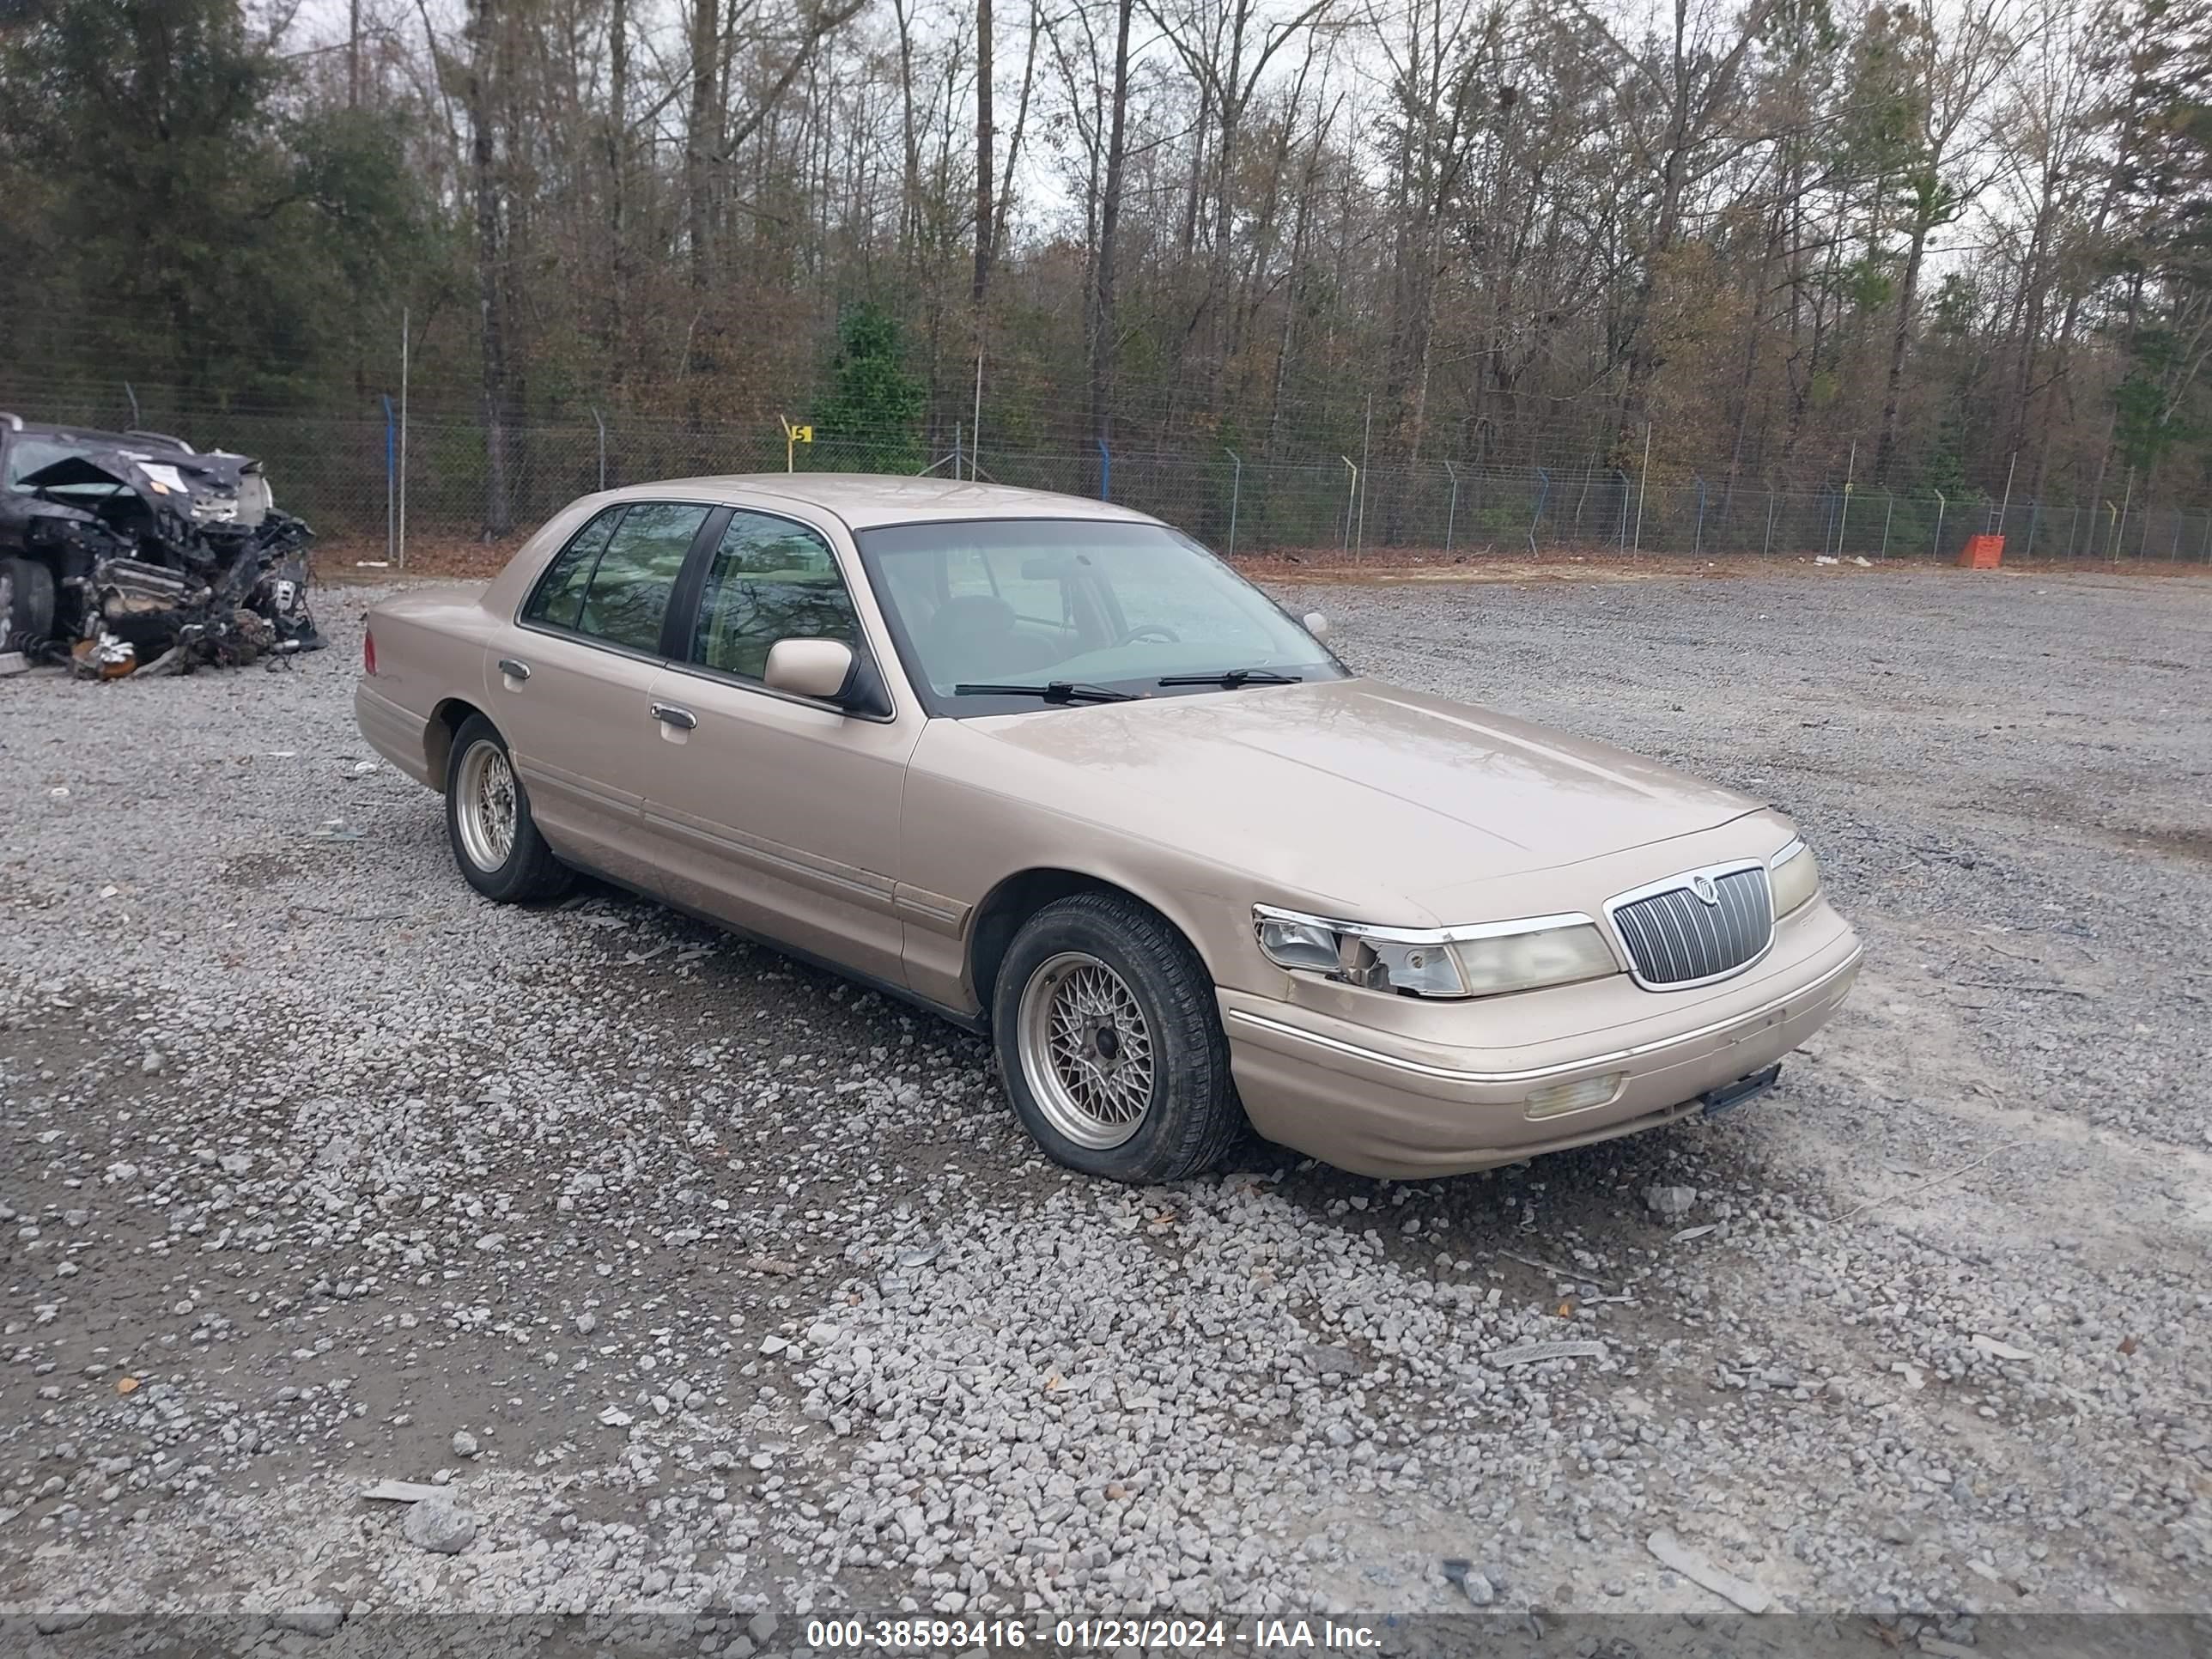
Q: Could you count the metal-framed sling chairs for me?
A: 0